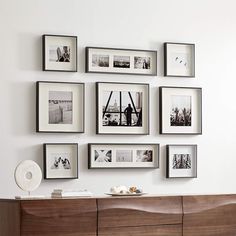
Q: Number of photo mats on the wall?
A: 9